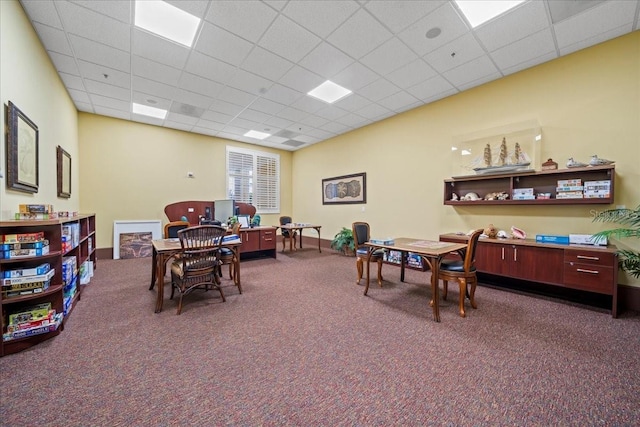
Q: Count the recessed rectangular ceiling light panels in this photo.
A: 5